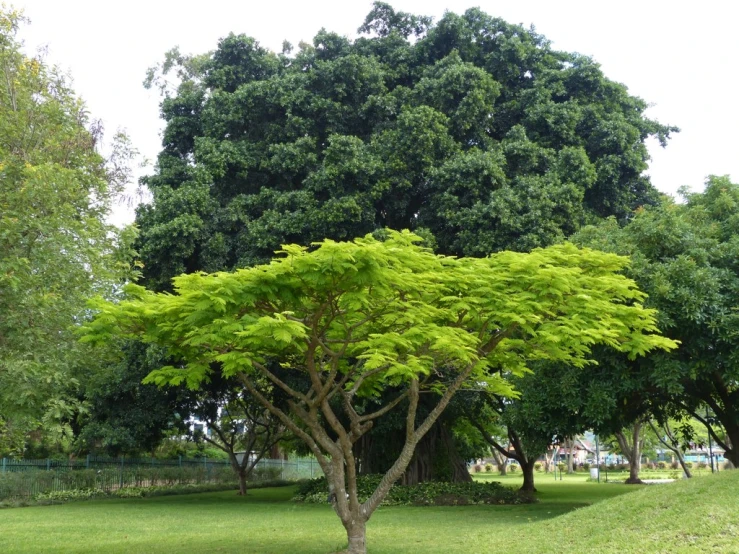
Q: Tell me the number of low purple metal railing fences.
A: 0